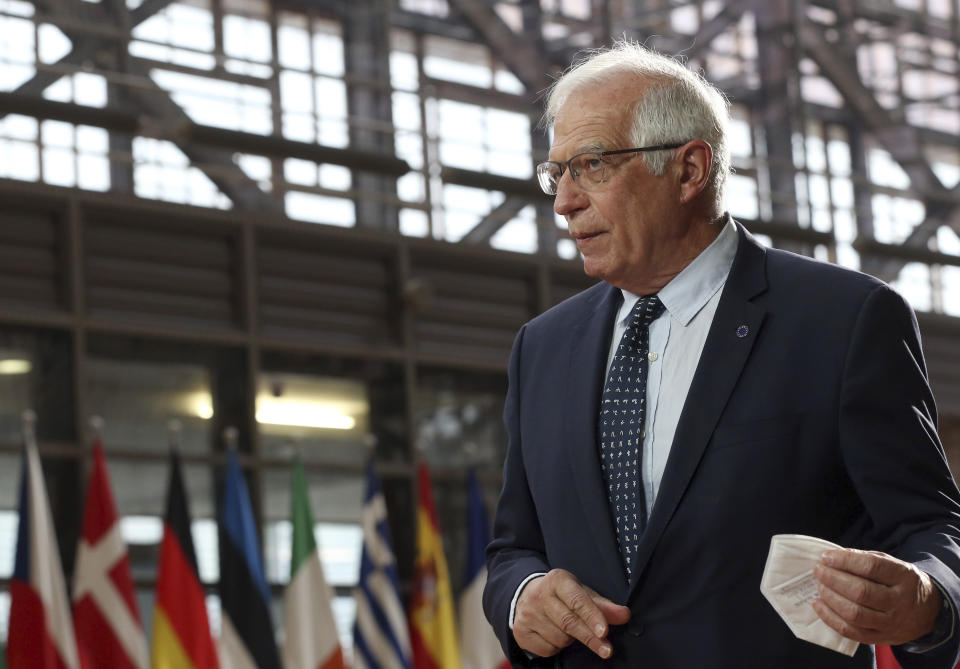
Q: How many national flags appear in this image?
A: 8